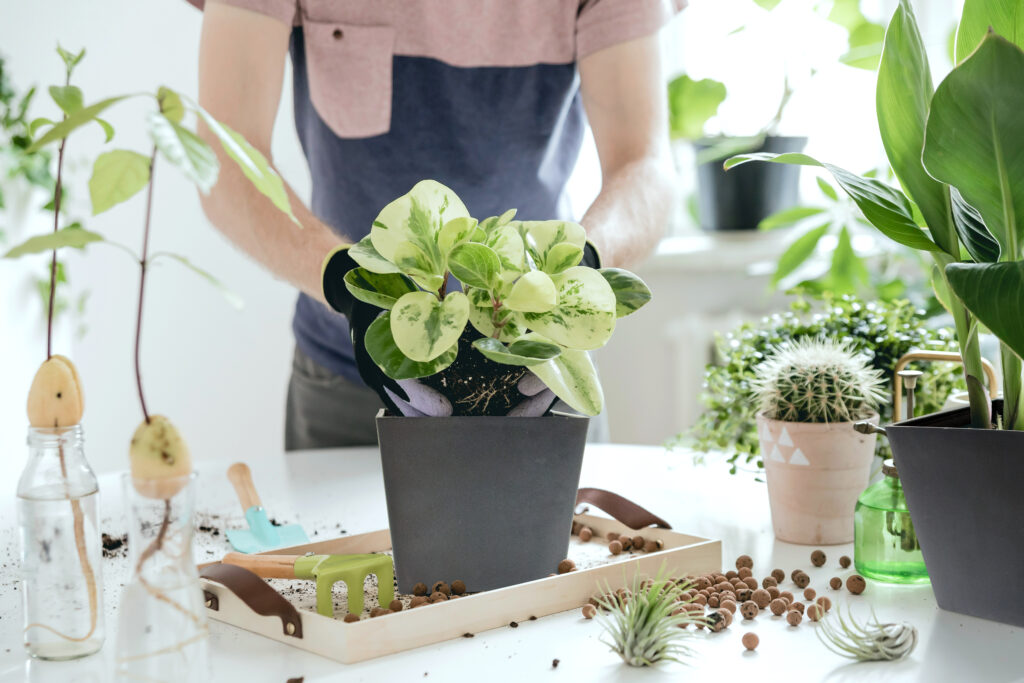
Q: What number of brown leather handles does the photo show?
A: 2